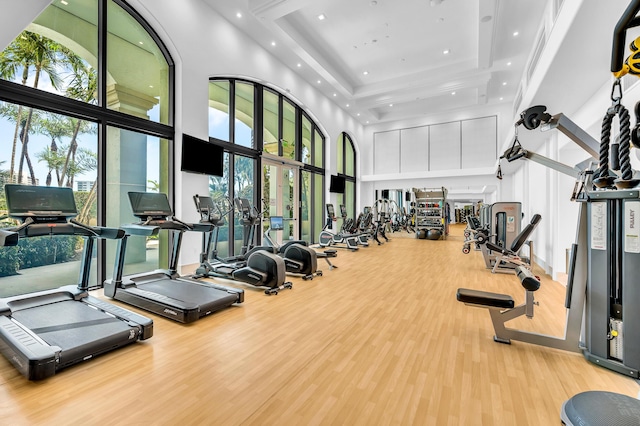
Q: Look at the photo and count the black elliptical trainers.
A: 2